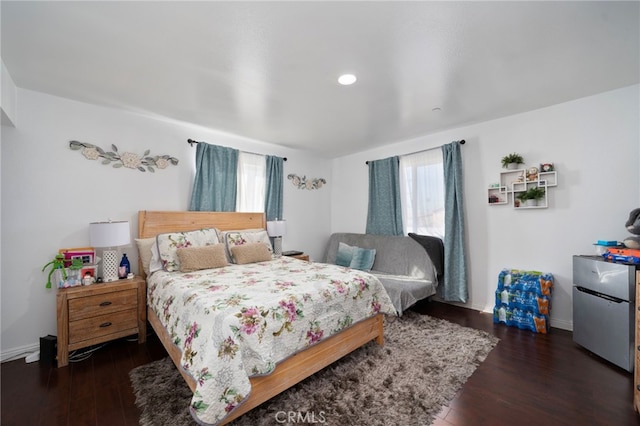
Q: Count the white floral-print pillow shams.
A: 2